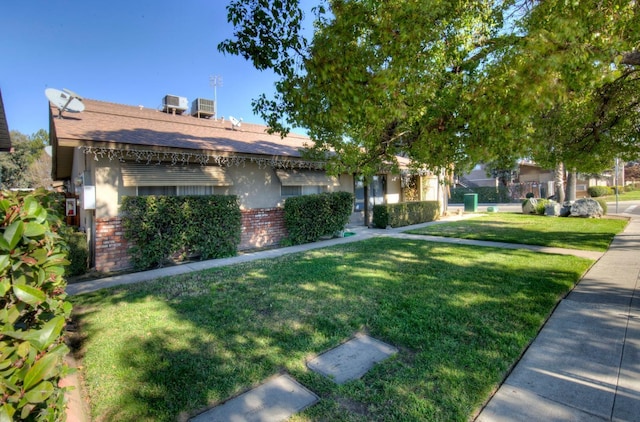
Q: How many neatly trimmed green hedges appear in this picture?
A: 3